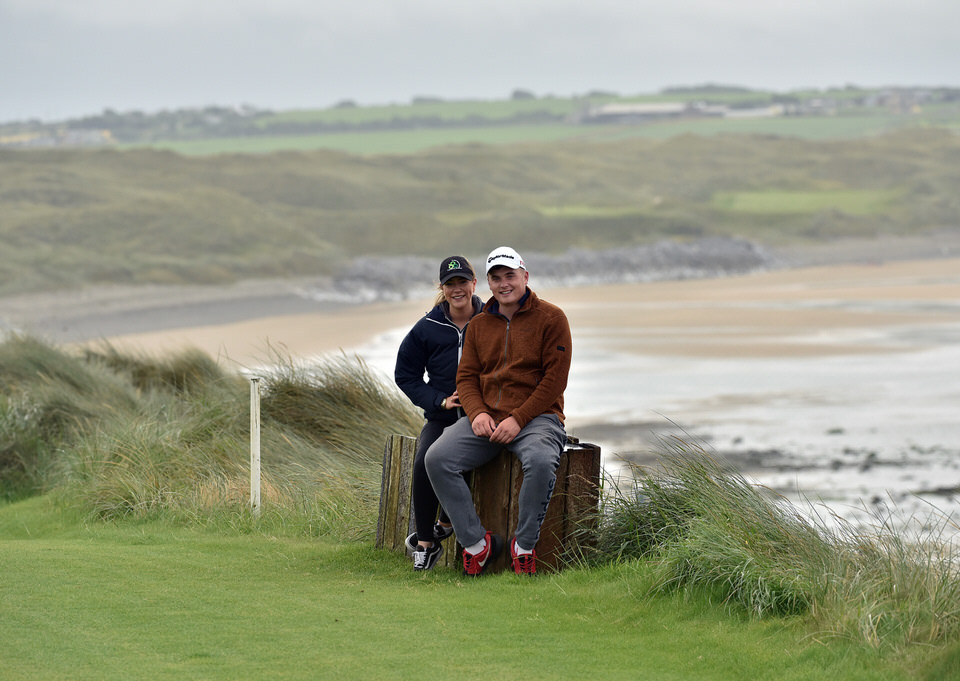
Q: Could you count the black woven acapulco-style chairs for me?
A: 0